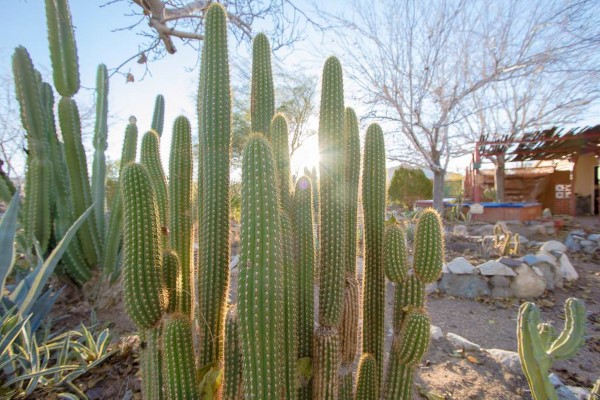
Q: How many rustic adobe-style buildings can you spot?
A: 1